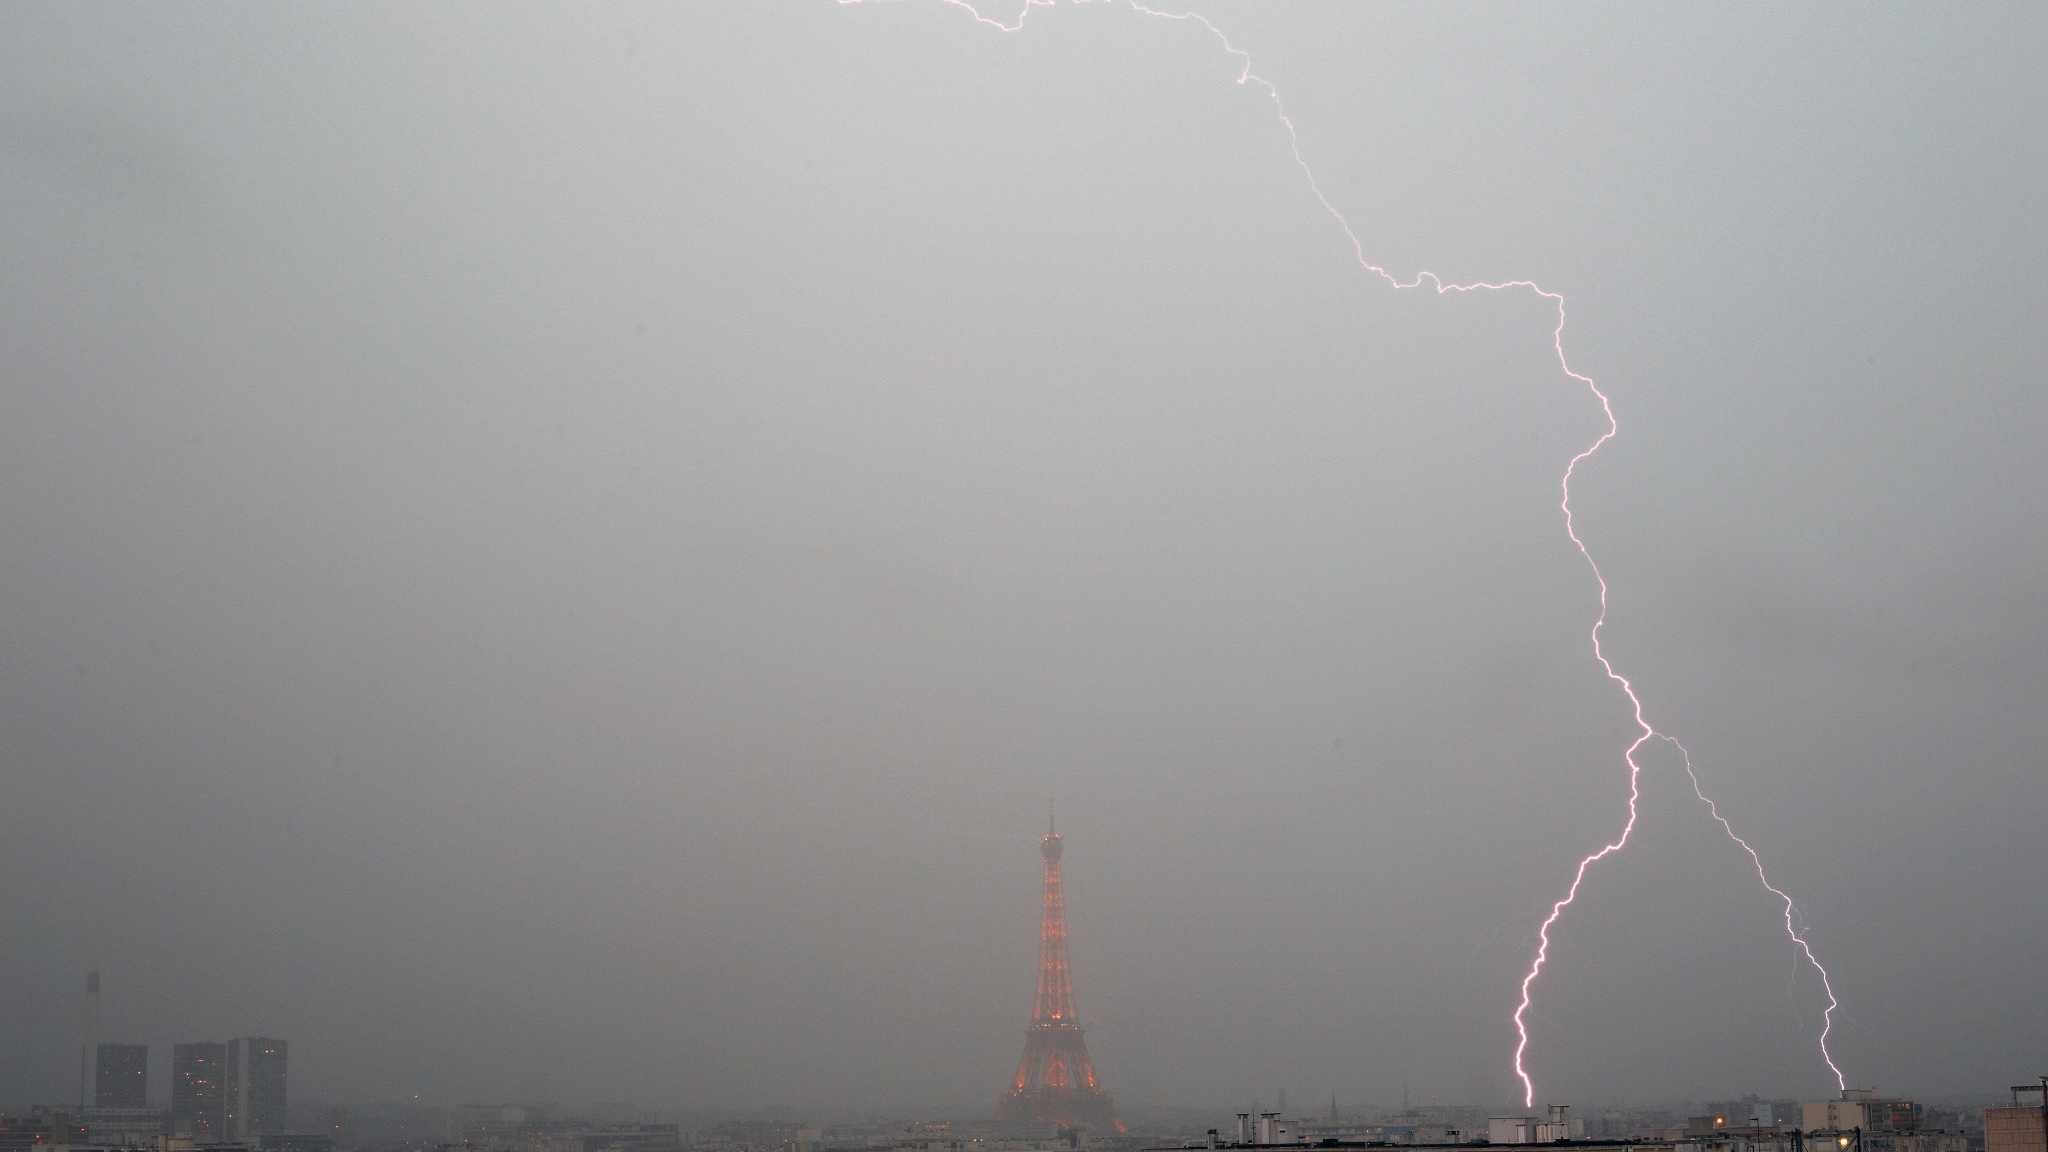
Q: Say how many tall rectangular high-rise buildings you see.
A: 3